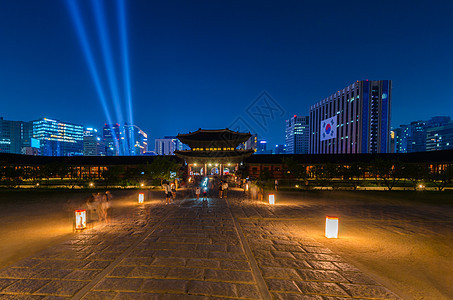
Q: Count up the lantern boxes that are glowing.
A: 4